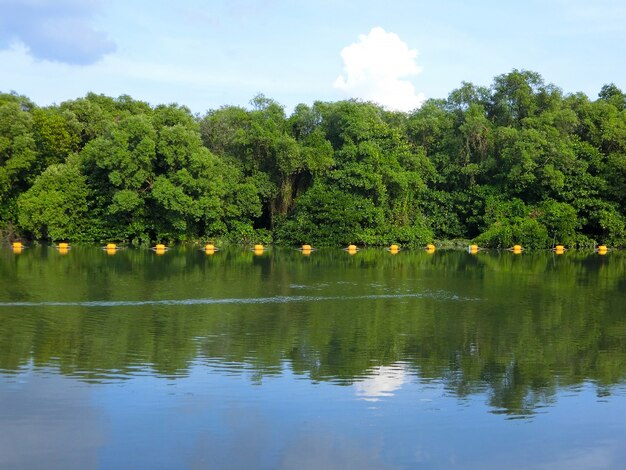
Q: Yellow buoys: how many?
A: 14